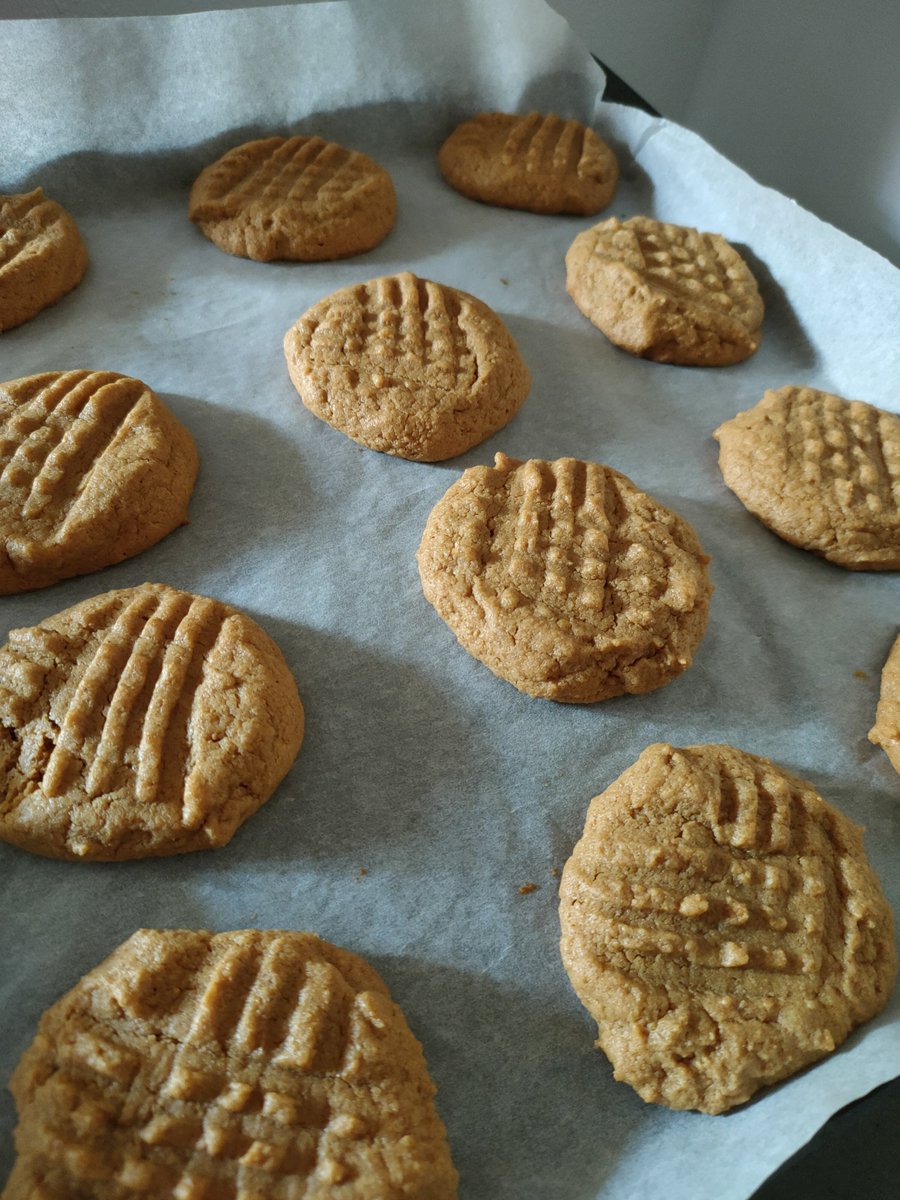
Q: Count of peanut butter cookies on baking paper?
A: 12